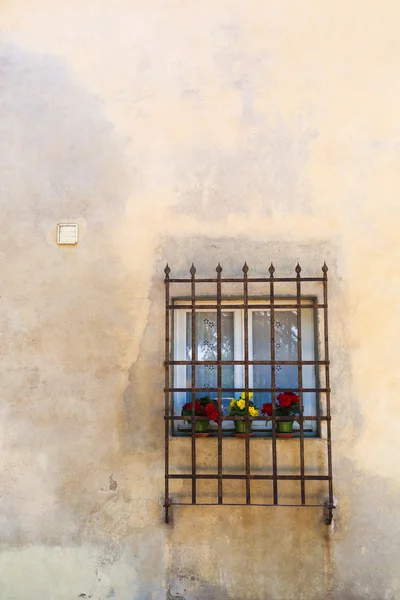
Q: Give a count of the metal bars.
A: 14